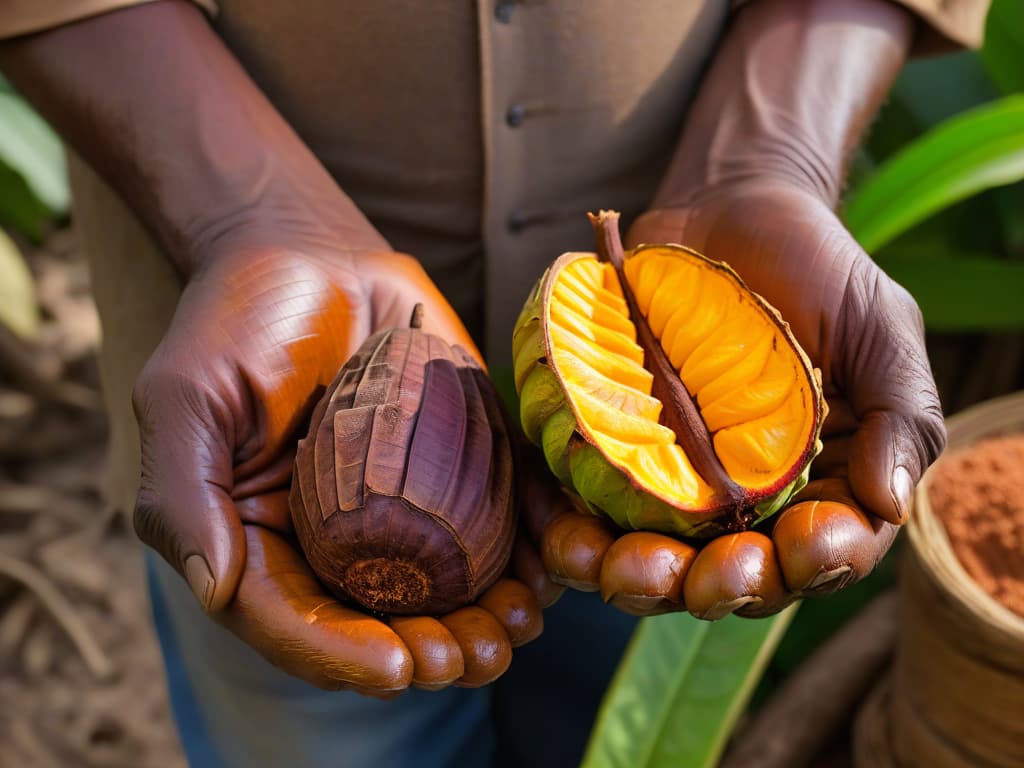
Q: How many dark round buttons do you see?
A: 3